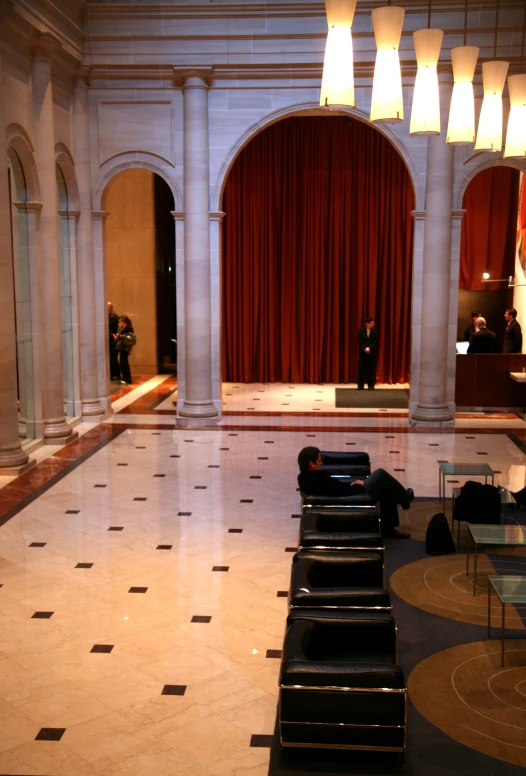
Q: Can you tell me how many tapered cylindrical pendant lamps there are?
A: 6